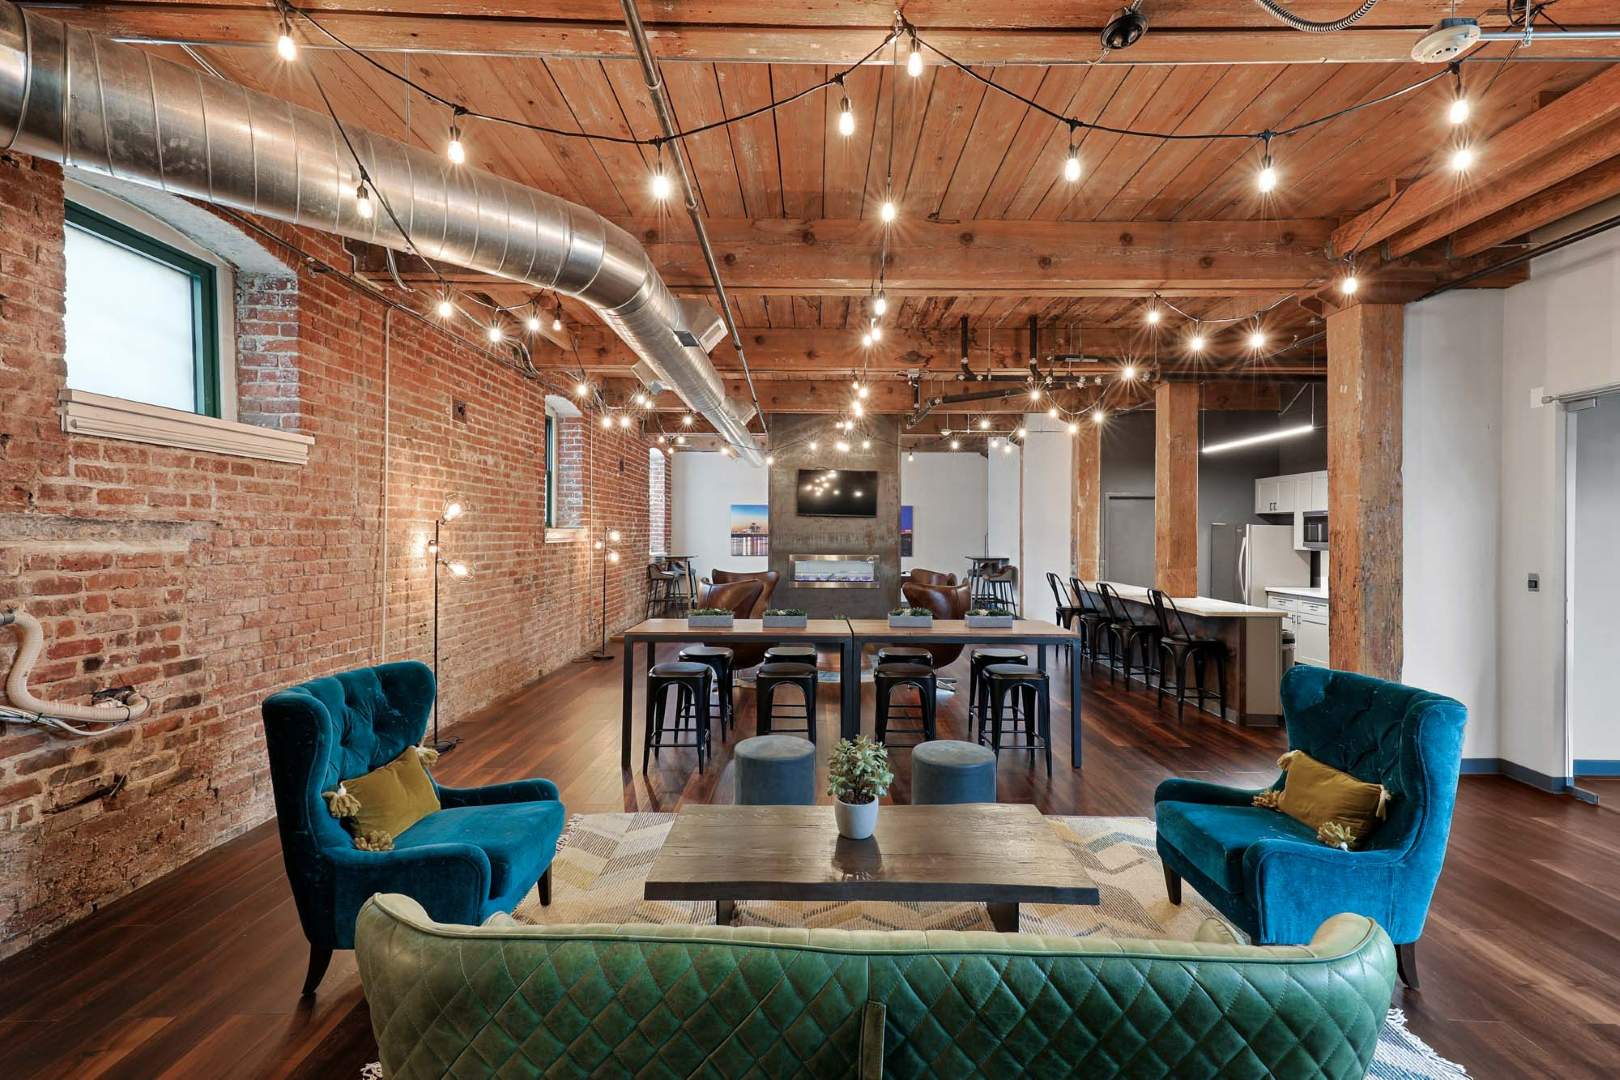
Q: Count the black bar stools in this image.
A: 12